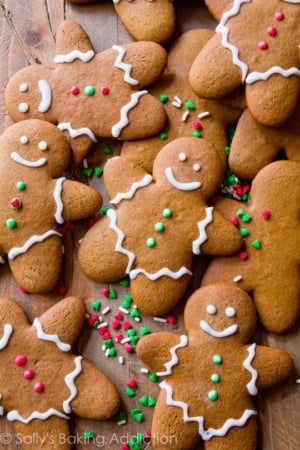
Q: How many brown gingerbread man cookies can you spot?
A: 10